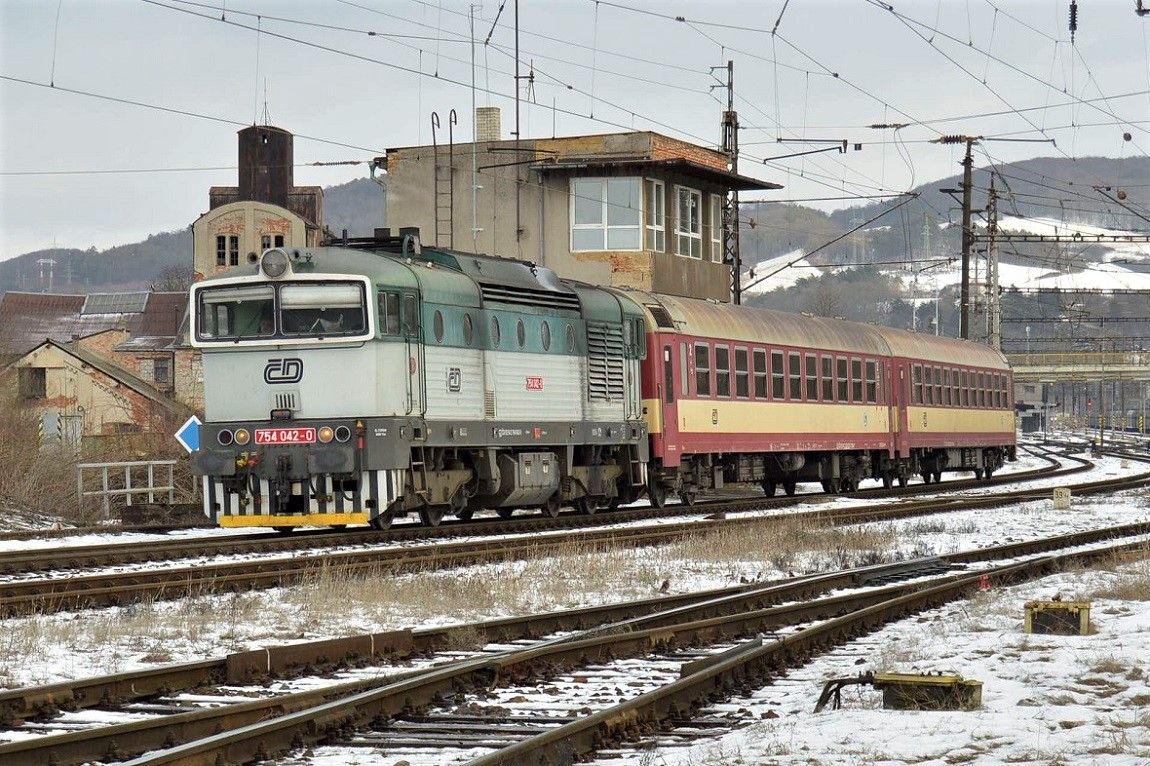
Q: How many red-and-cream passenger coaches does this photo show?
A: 2